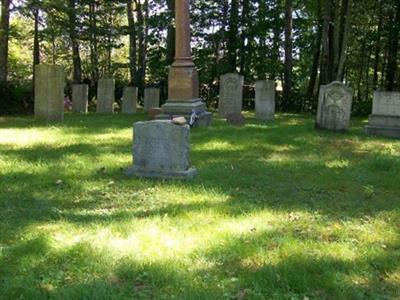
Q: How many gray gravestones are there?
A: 10